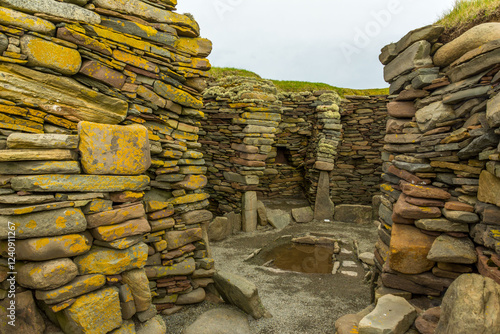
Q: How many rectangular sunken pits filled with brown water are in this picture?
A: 1